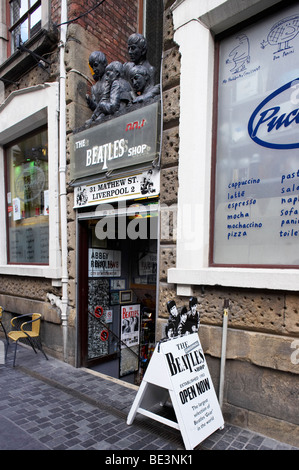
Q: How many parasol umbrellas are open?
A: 0